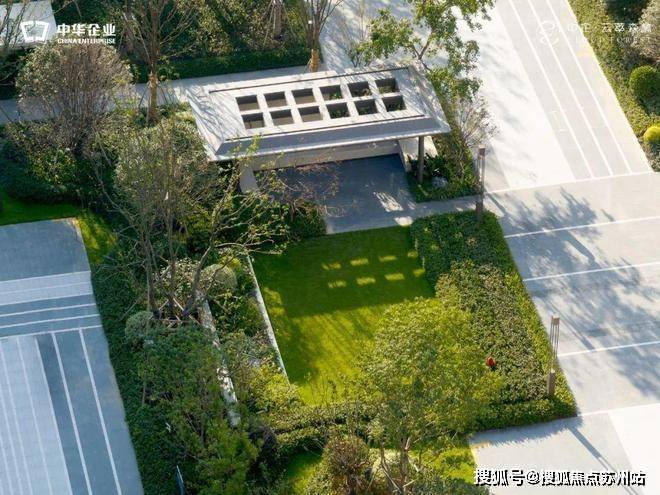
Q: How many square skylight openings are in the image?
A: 12